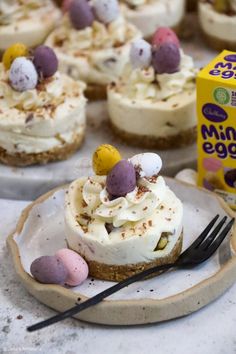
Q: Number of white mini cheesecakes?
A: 7